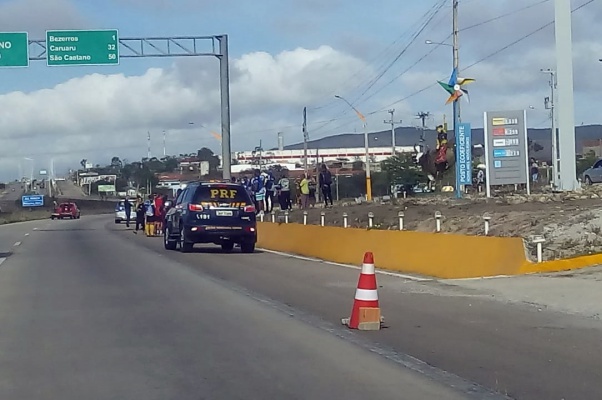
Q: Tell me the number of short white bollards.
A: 11